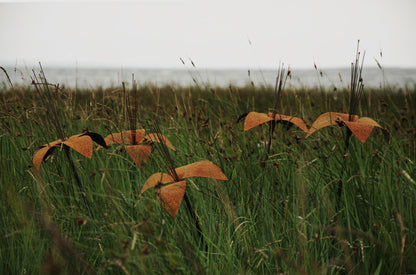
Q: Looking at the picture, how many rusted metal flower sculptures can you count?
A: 5